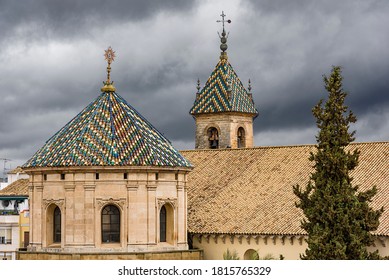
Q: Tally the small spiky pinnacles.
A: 2